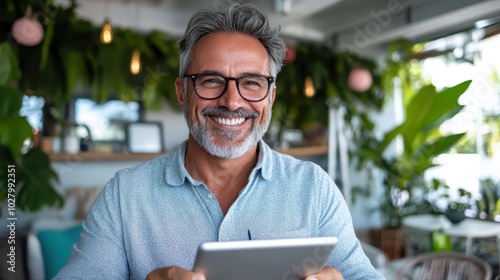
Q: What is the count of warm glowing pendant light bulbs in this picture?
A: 3